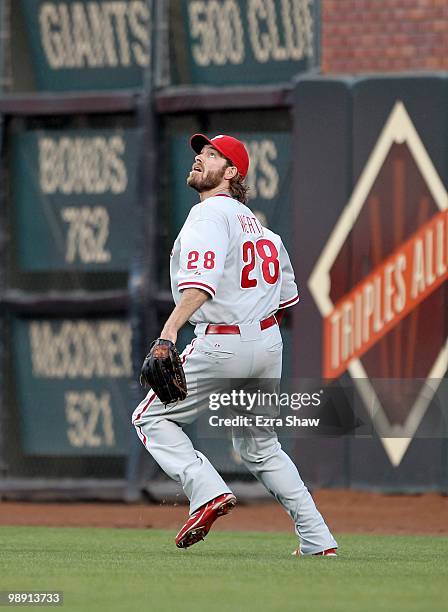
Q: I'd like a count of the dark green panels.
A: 6